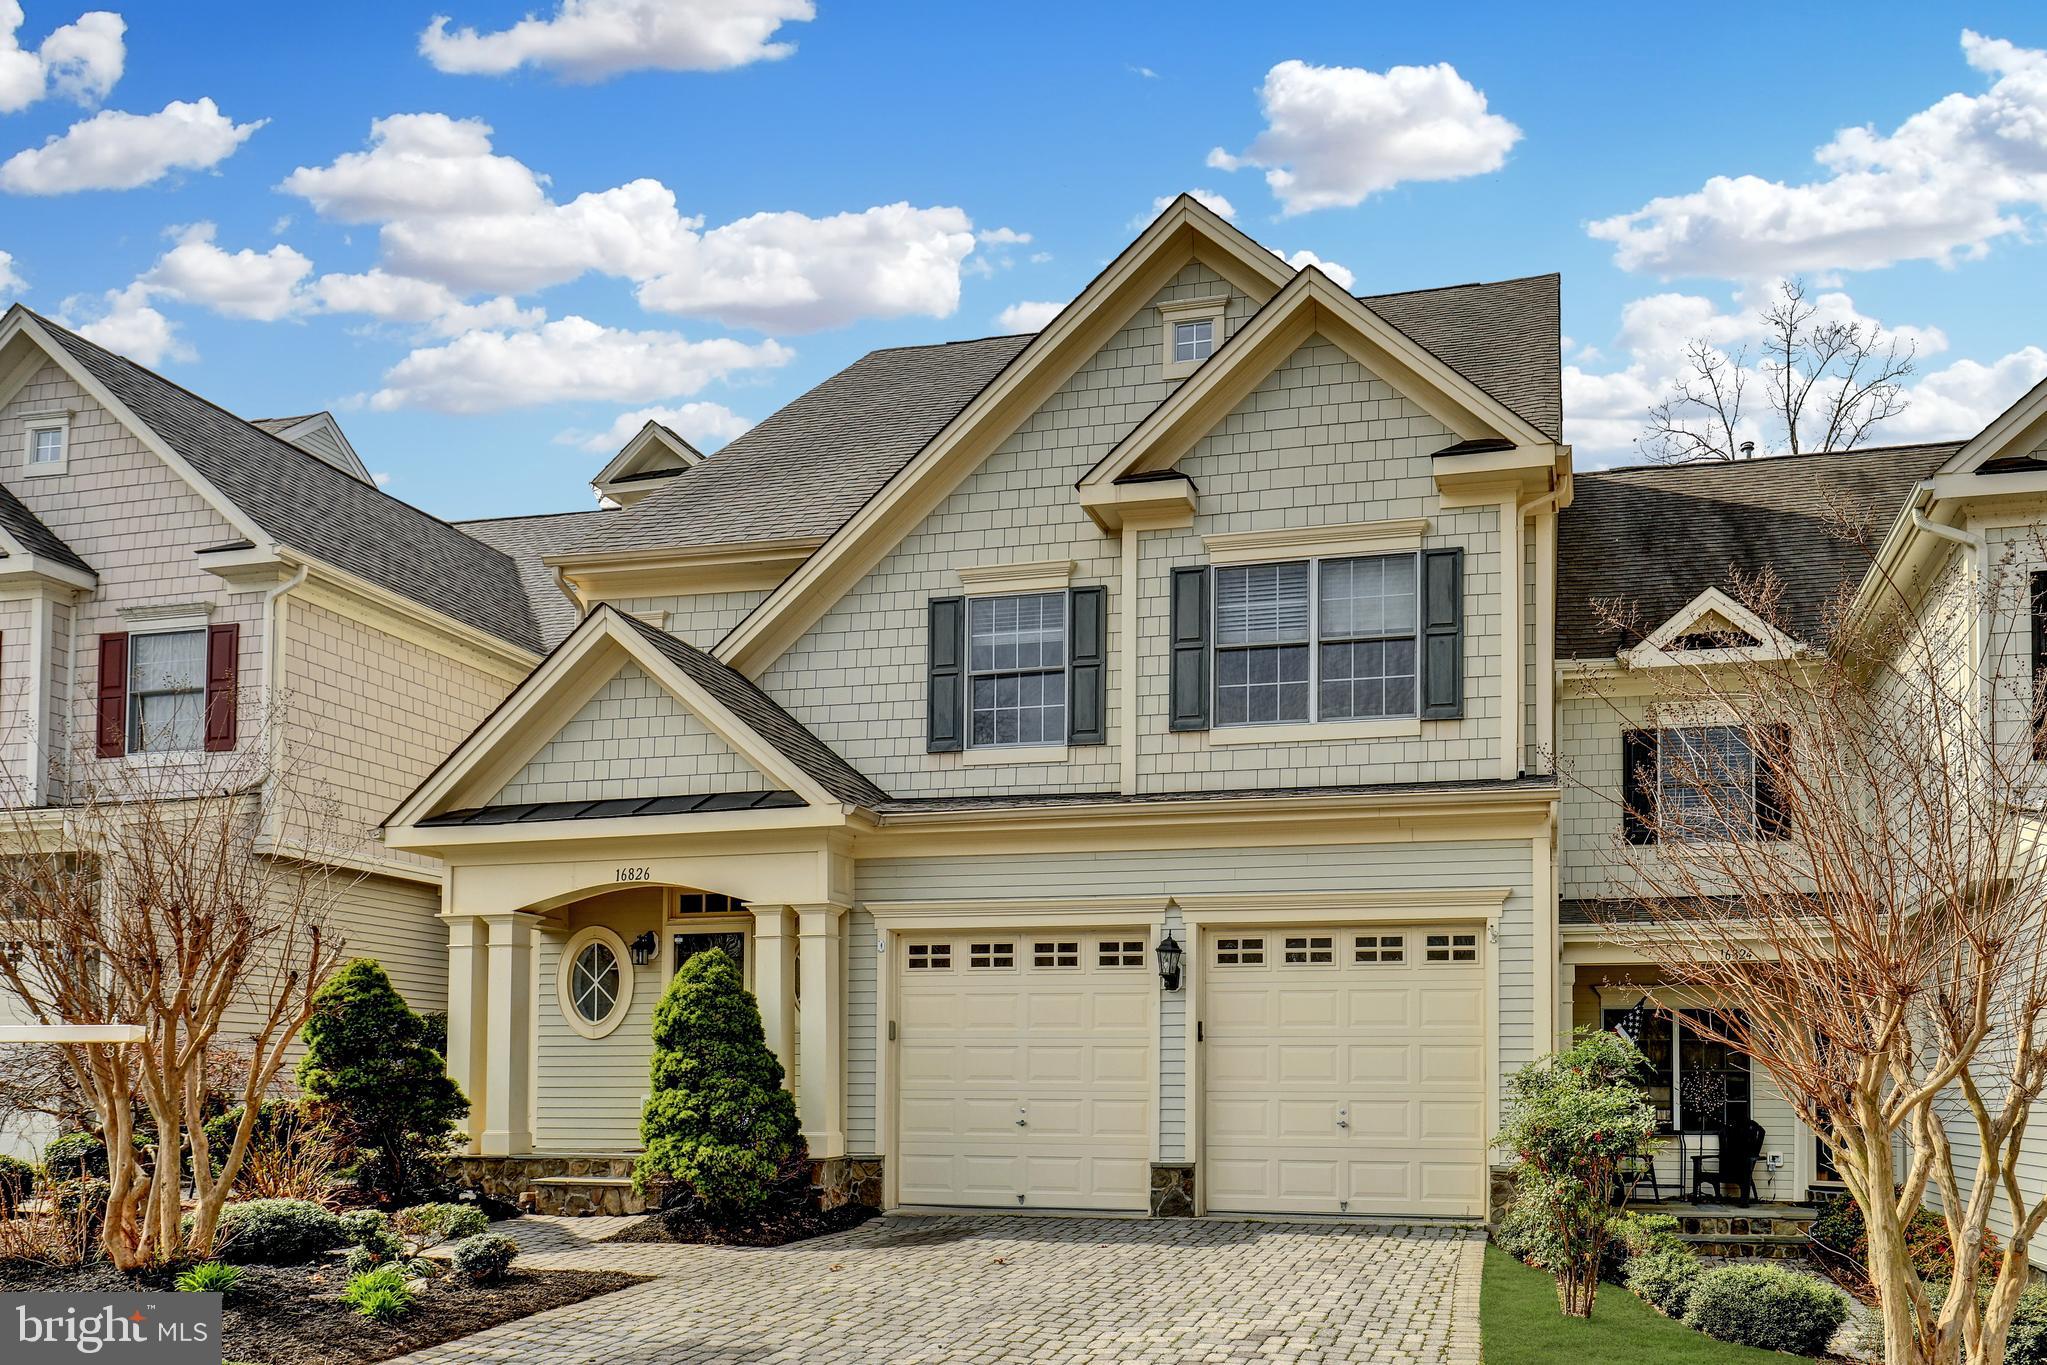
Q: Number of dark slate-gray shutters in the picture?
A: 4